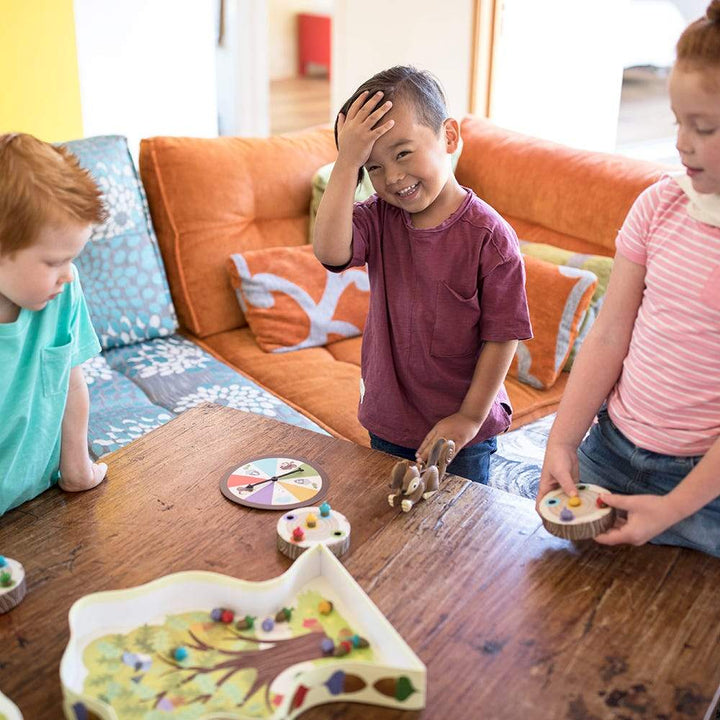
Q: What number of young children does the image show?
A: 3